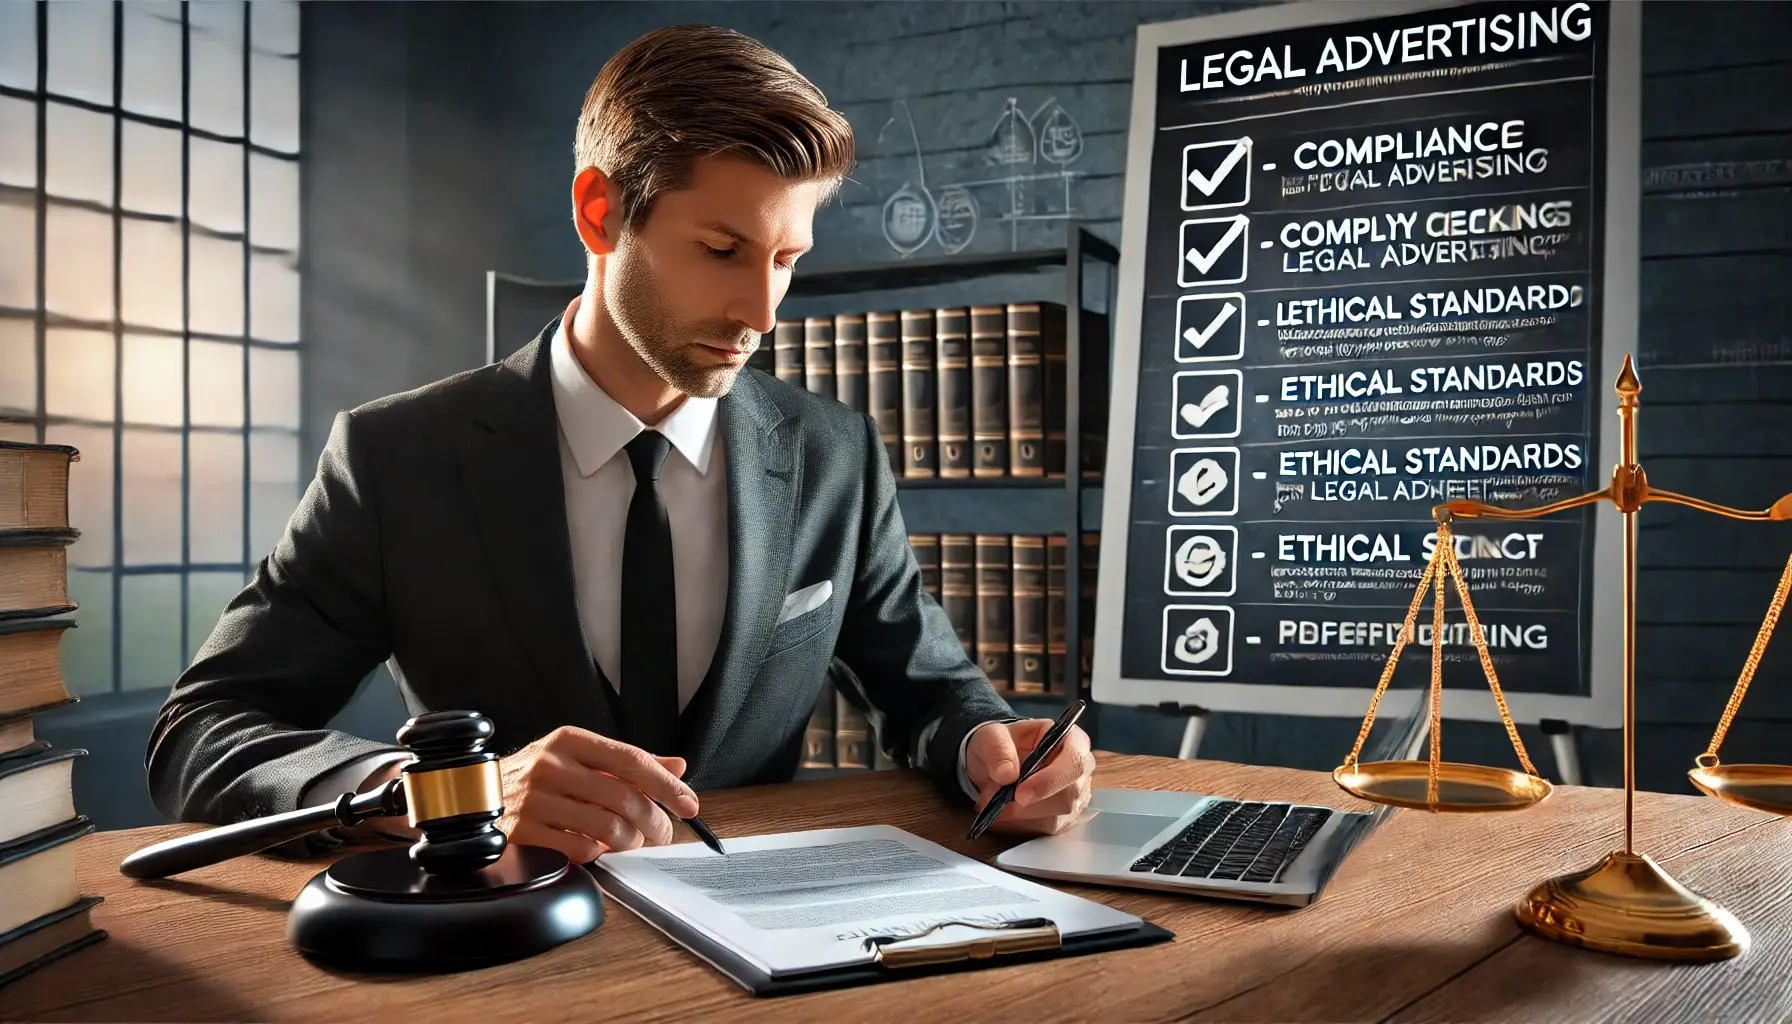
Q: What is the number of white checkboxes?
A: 7